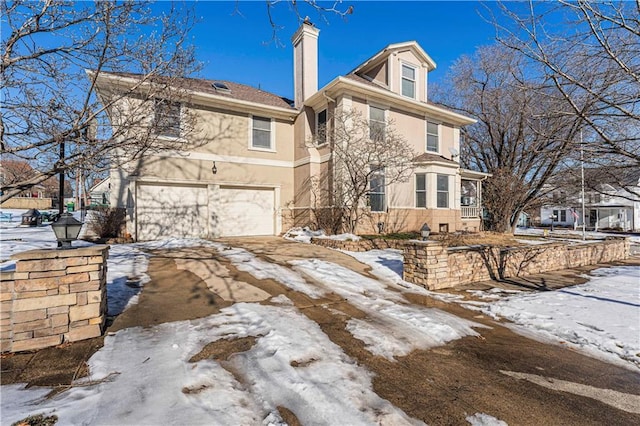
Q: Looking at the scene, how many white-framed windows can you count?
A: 9